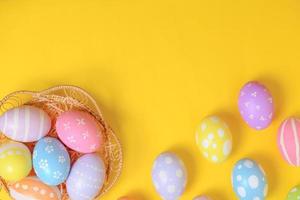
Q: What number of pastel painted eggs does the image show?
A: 14